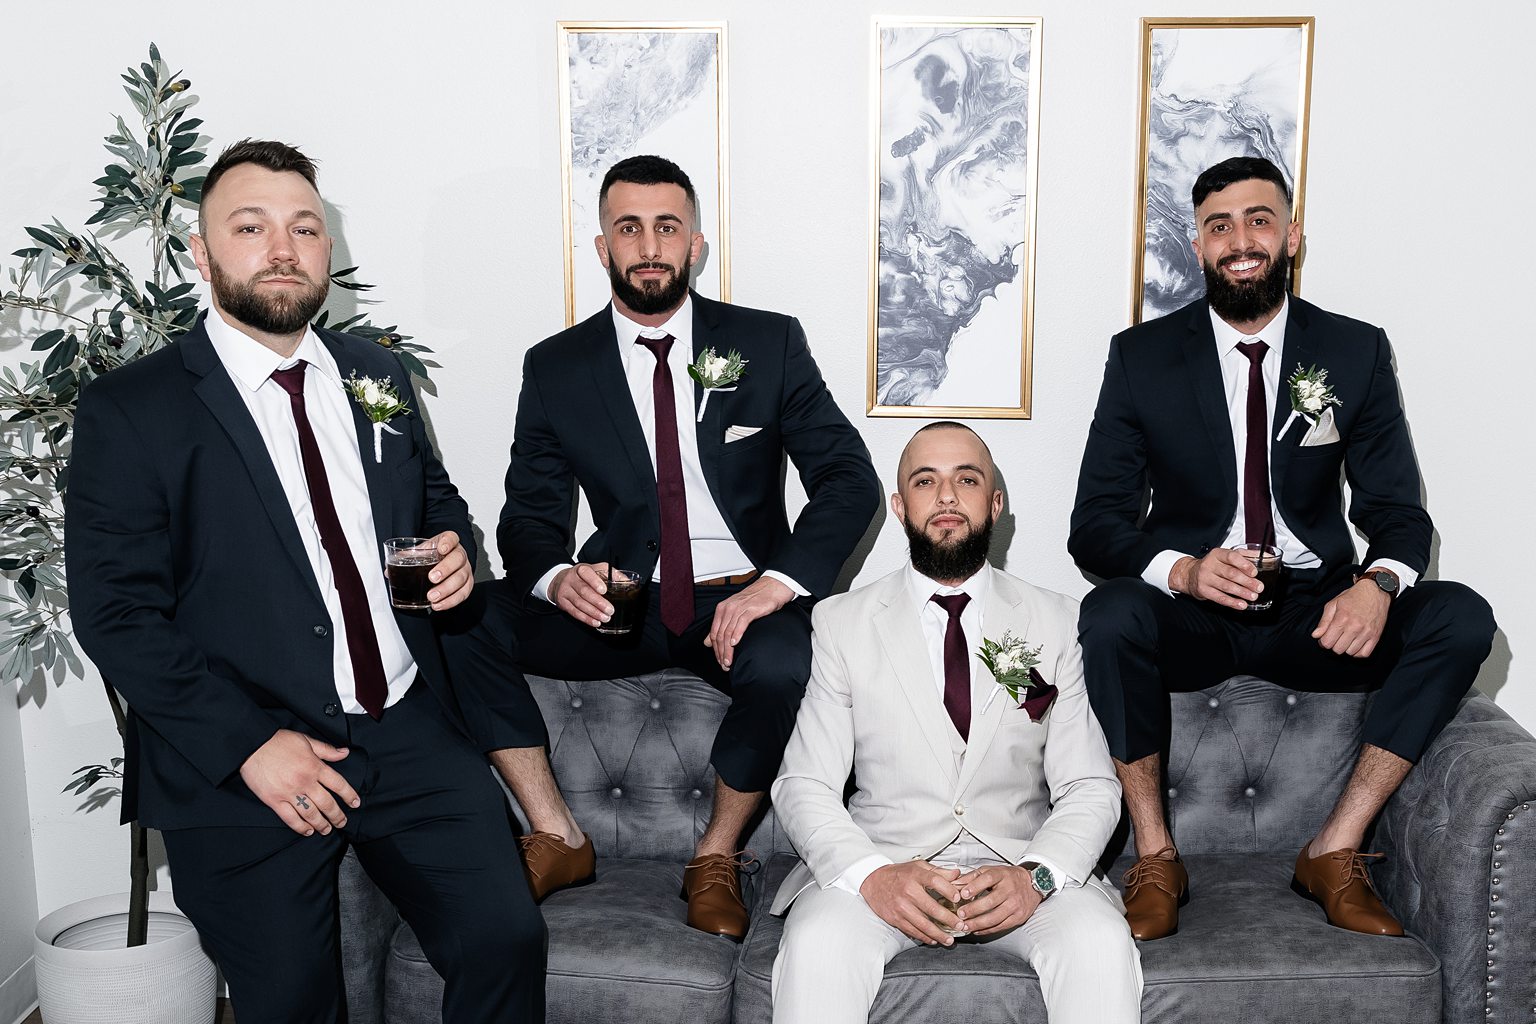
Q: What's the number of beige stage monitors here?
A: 0